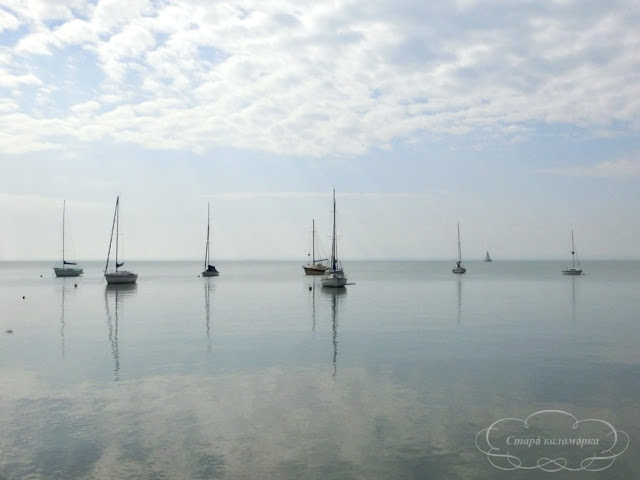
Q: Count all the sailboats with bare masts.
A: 7